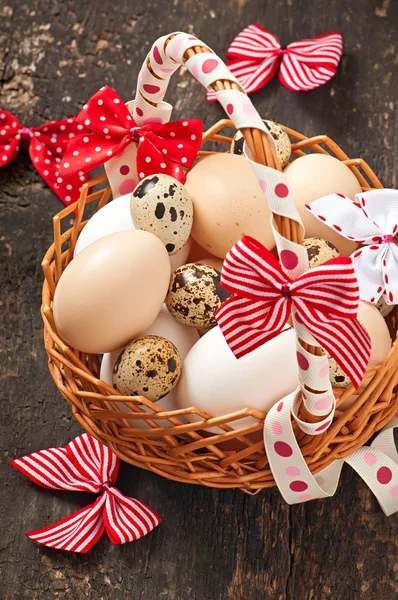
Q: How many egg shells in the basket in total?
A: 15